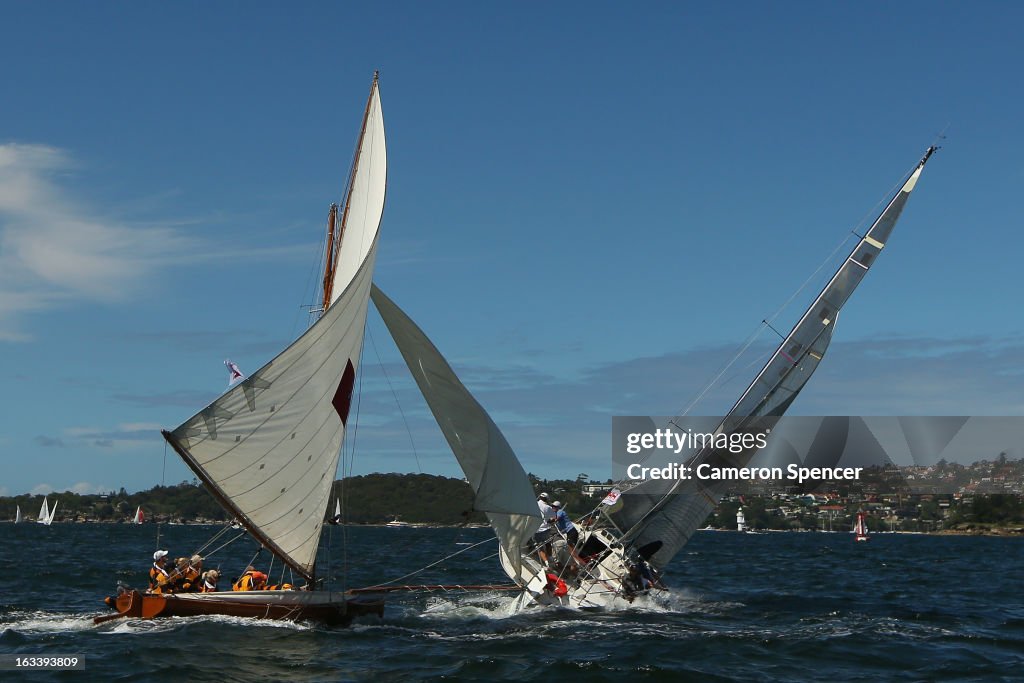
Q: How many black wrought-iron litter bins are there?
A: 0